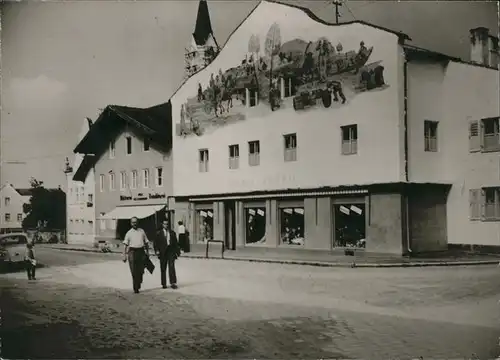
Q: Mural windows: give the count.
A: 2